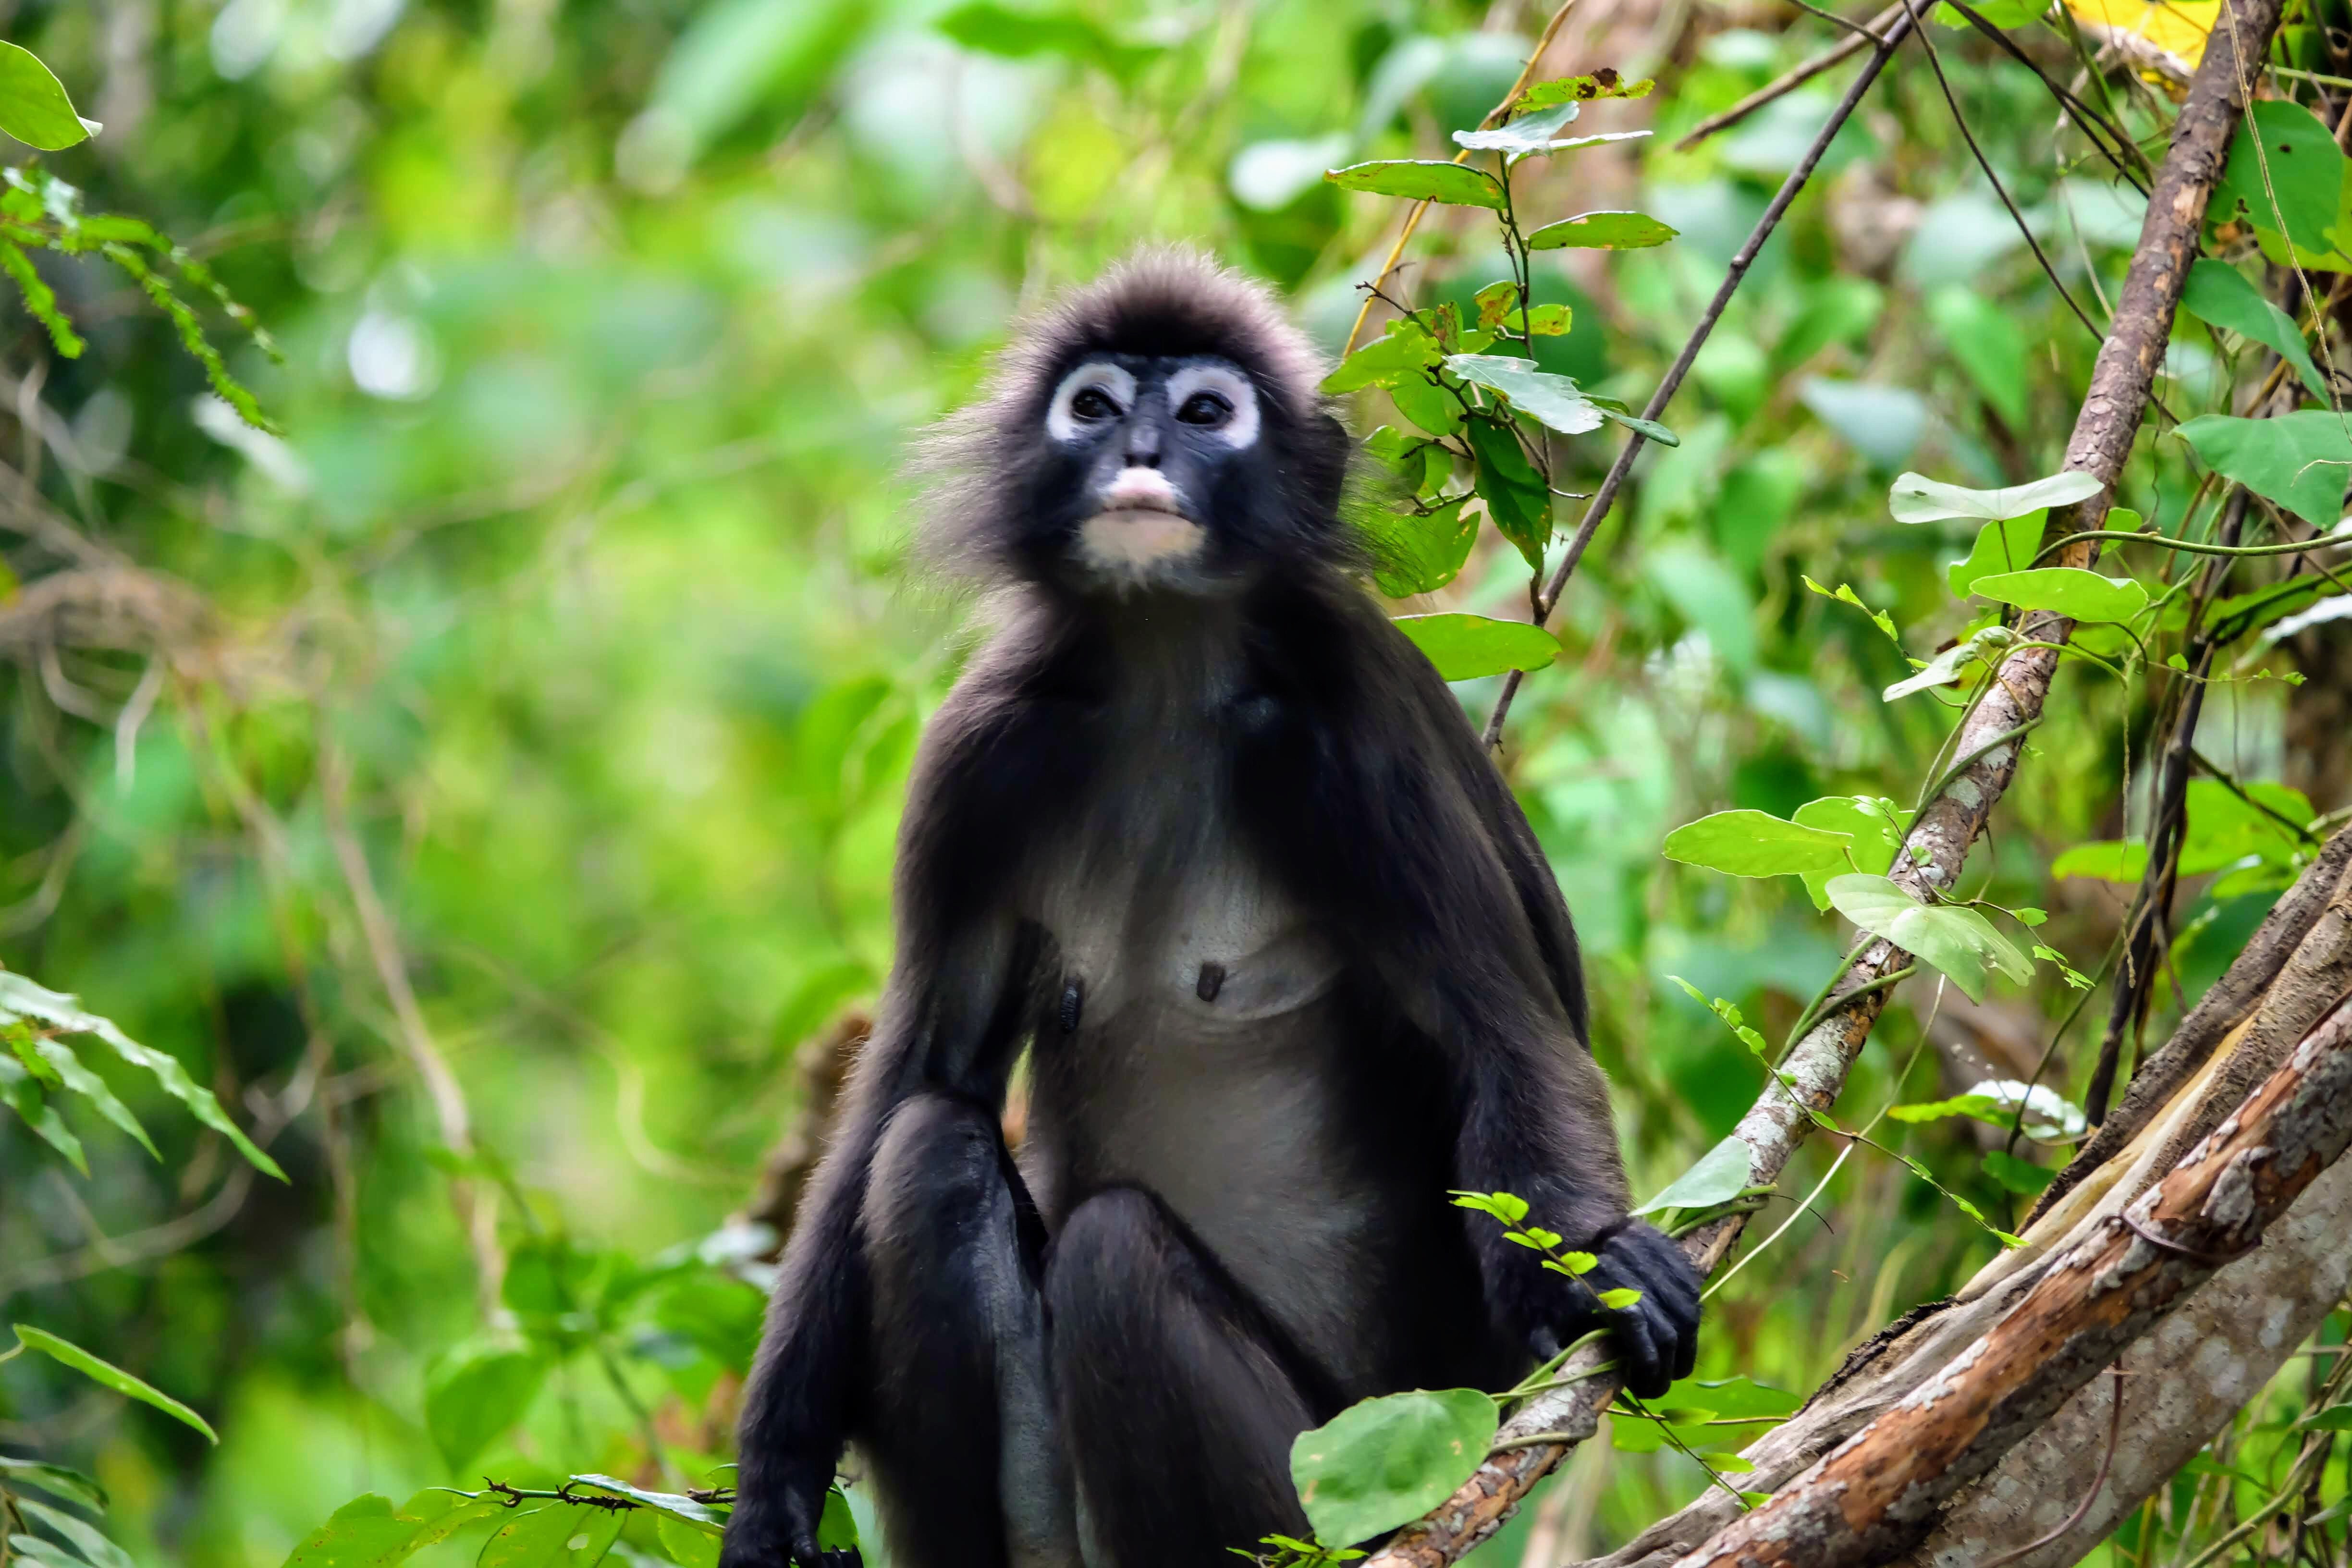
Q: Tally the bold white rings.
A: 2